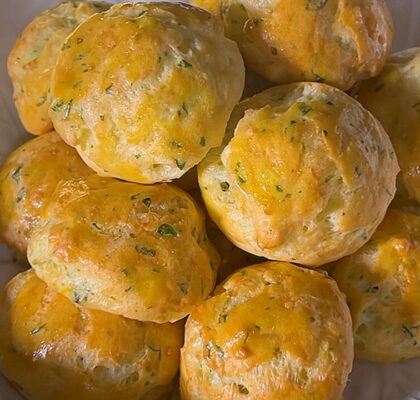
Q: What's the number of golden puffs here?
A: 10